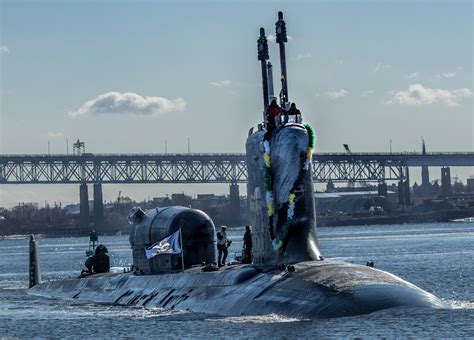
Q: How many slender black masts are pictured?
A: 2